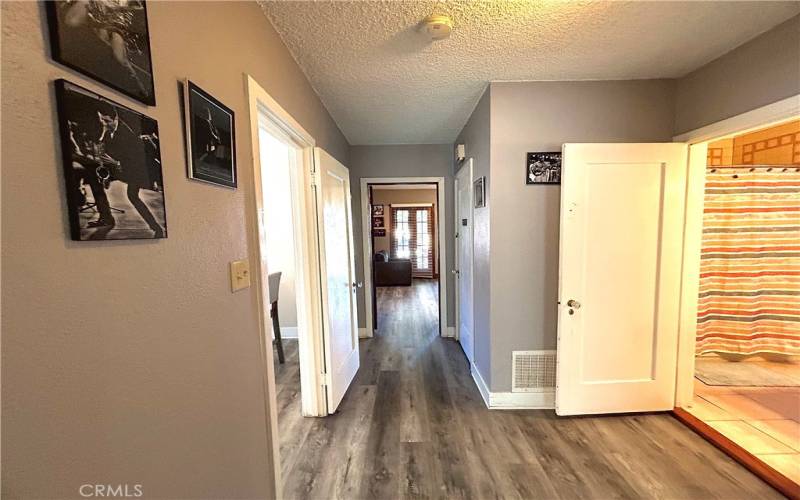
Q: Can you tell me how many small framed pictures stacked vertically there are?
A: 3